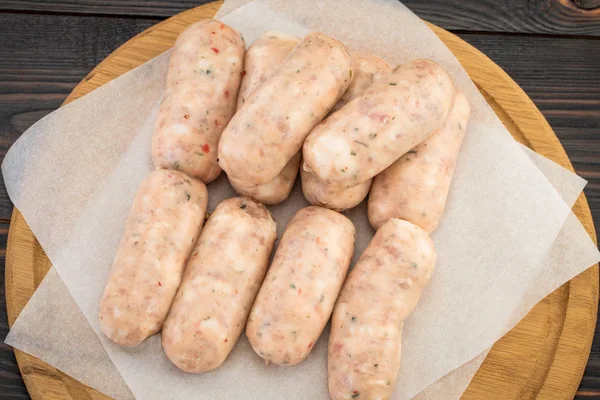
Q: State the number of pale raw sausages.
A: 10